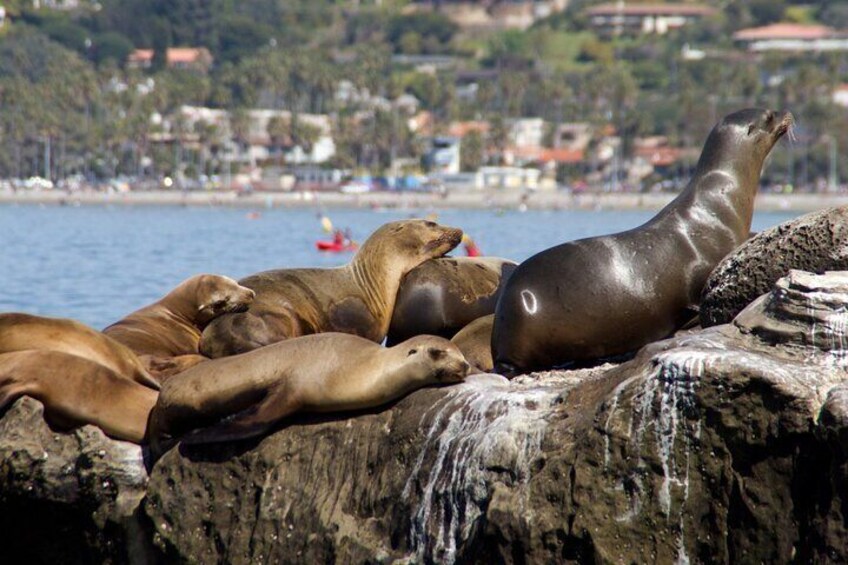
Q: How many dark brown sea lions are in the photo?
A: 2